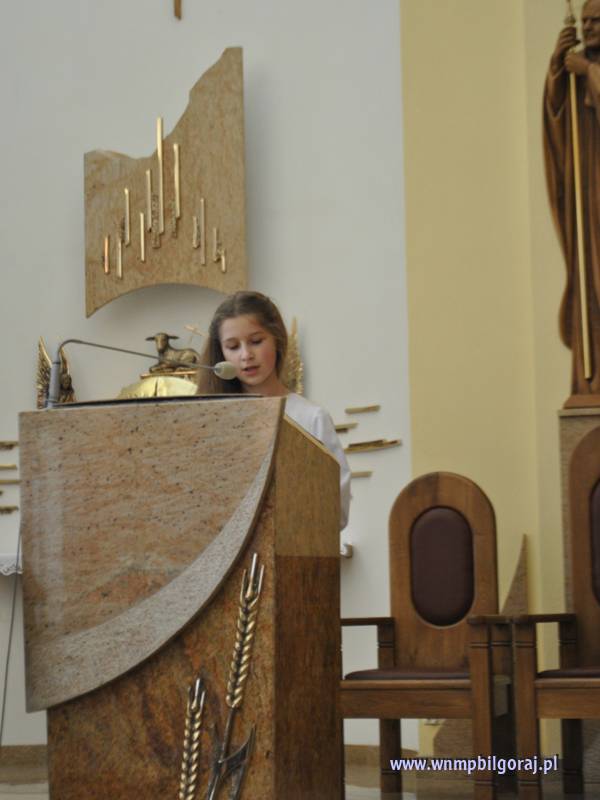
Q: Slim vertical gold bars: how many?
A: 11